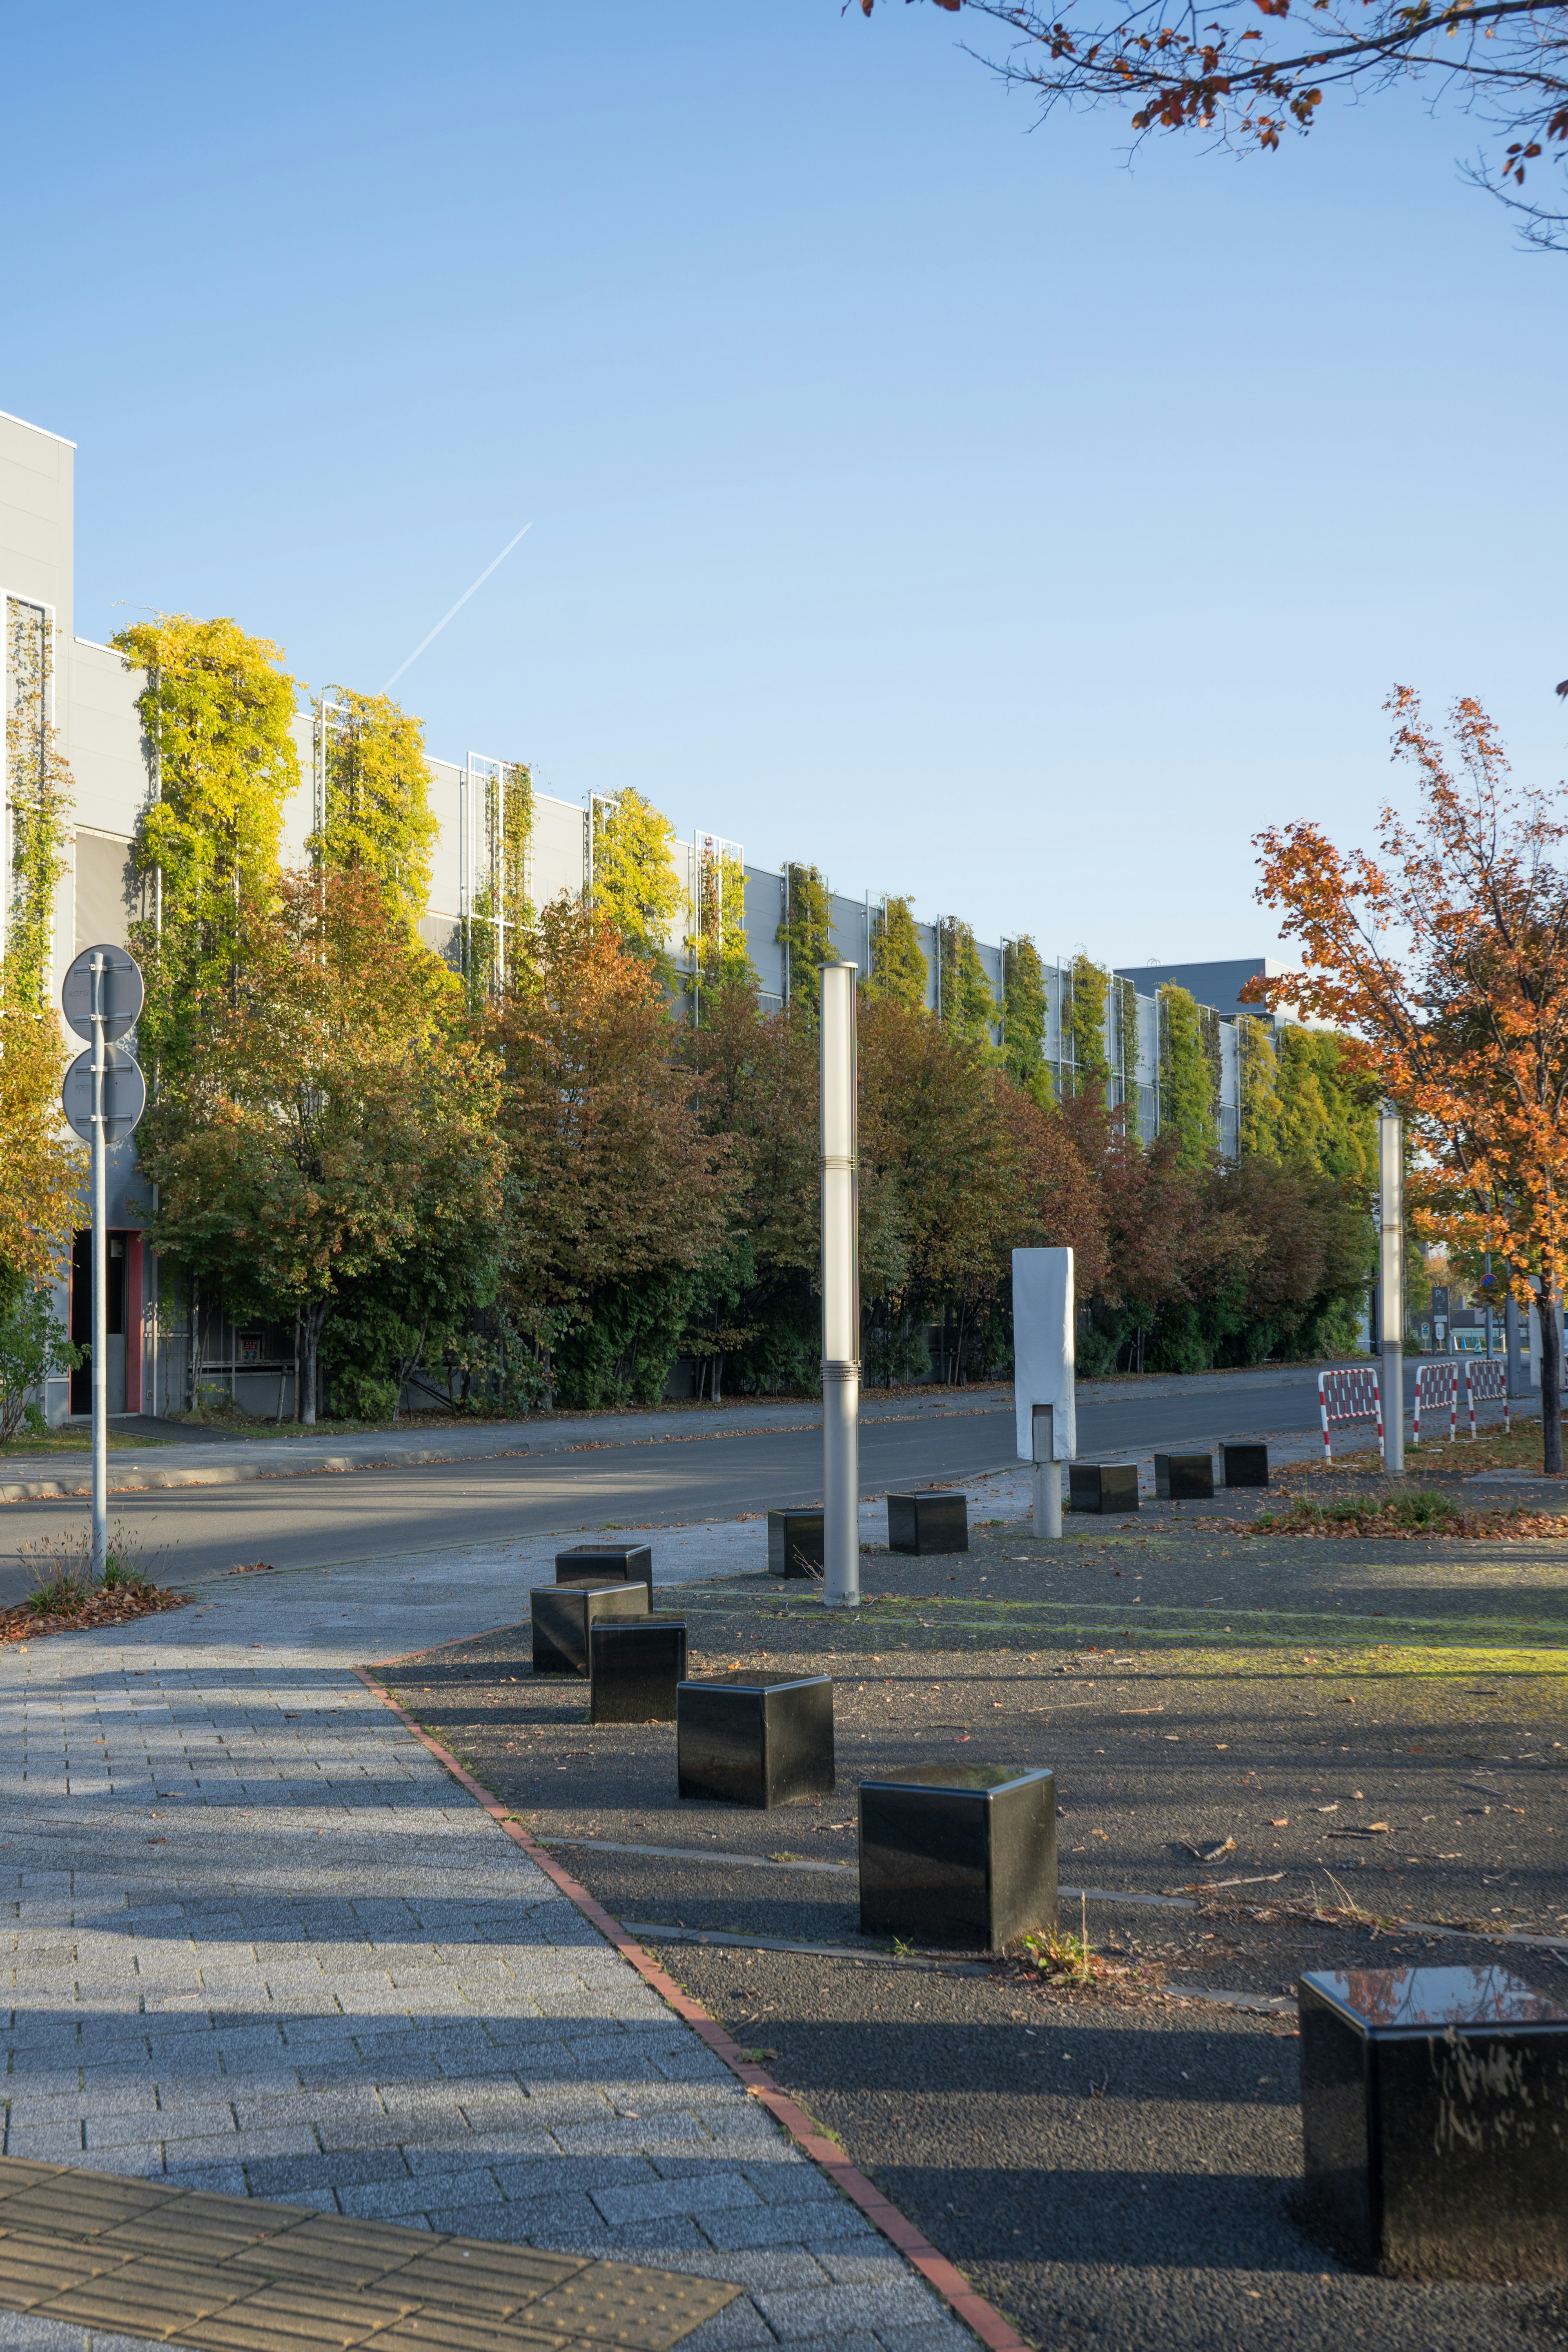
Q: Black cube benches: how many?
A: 11